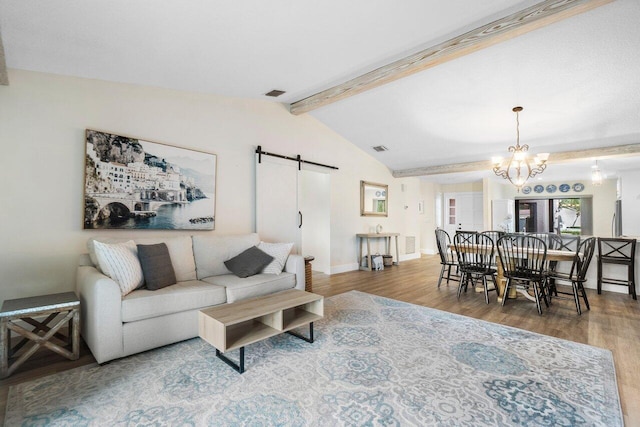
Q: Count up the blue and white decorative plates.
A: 5